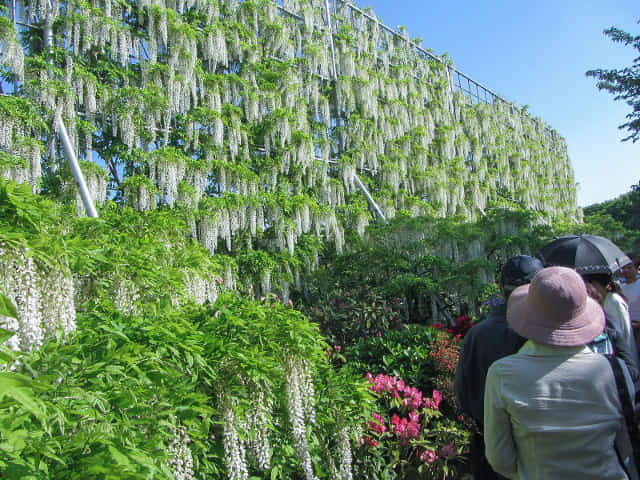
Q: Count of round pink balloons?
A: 0